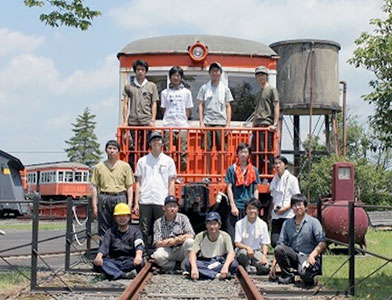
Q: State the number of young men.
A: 13